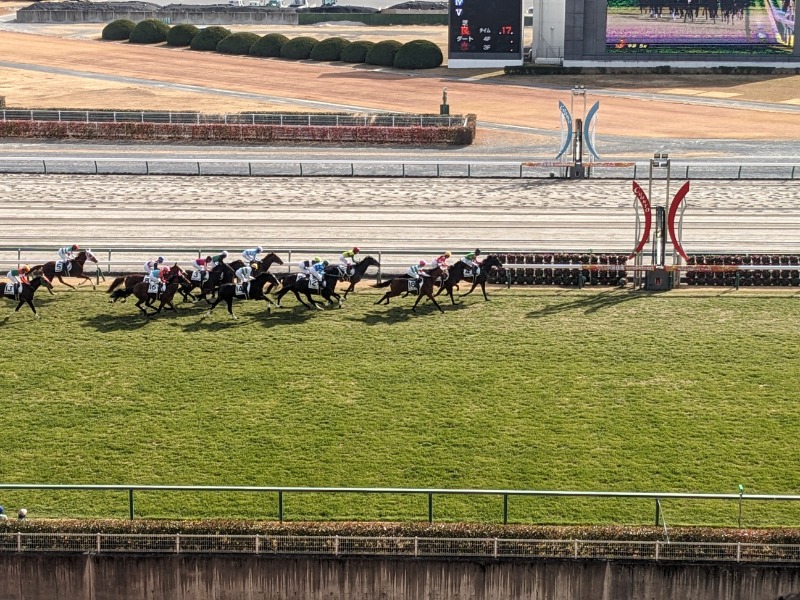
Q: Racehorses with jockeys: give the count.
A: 14